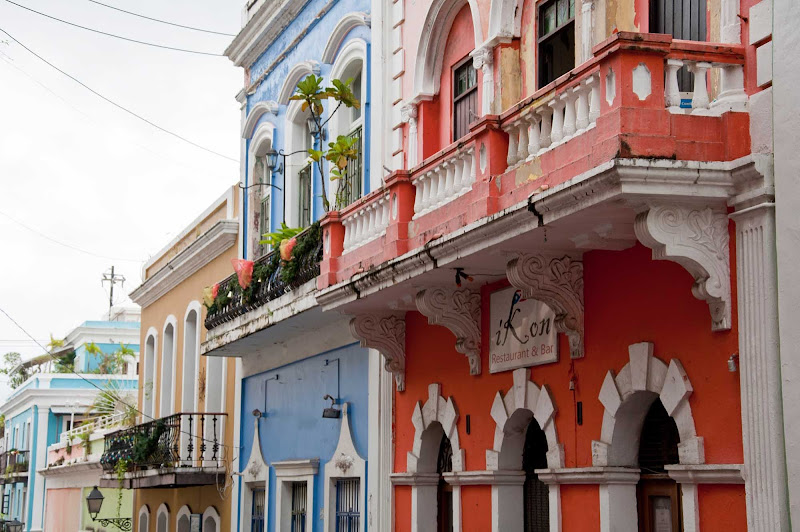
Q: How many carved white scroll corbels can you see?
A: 4